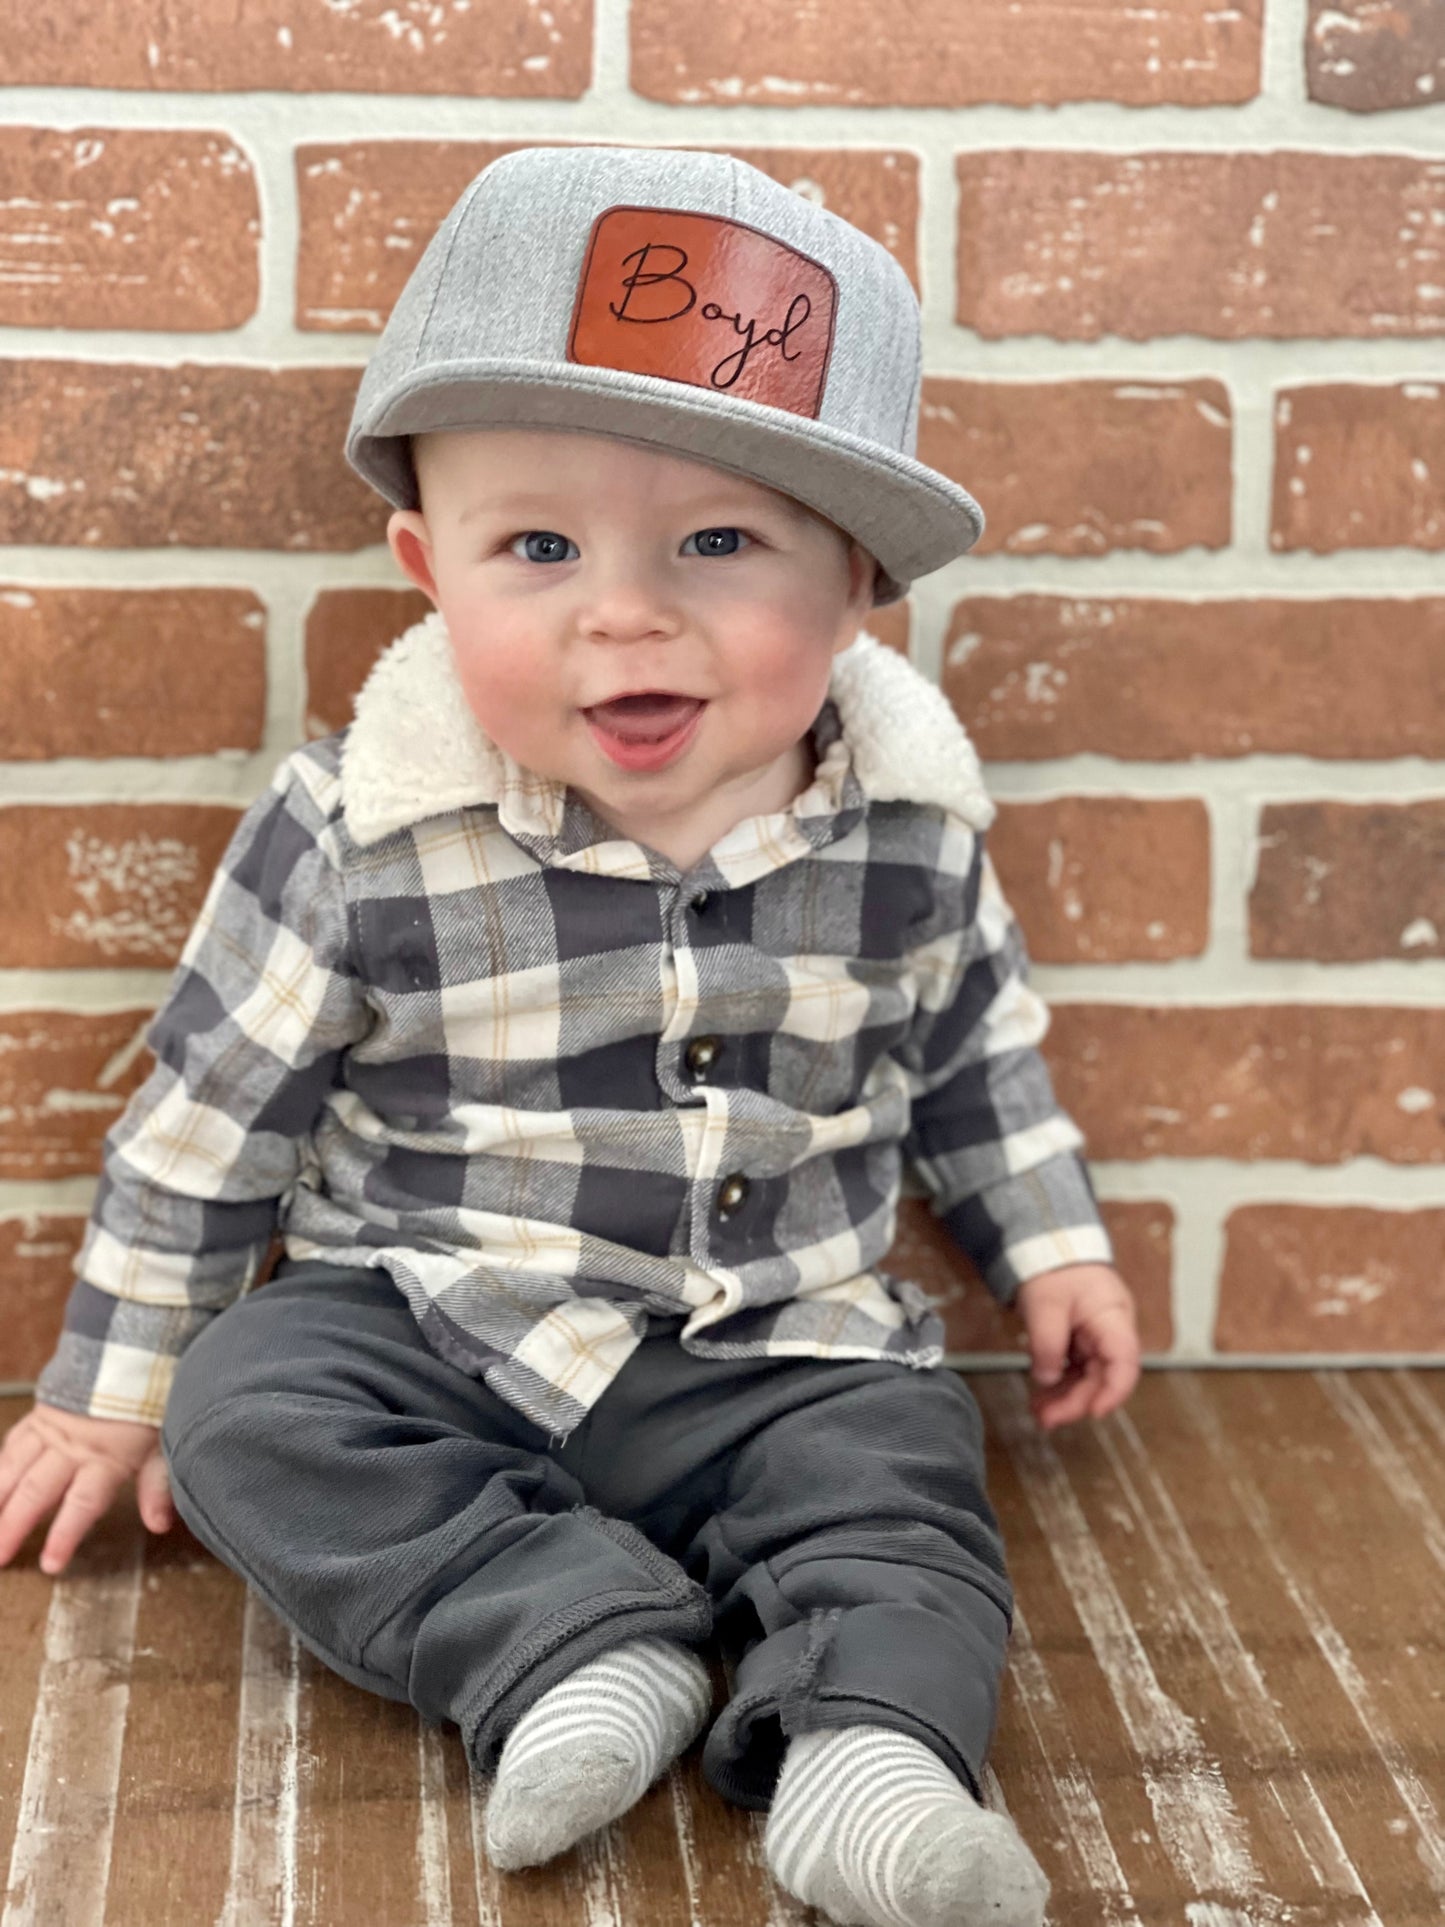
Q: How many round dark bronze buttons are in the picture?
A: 3